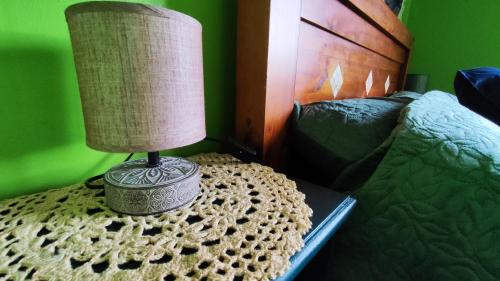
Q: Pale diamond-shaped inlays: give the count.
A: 3